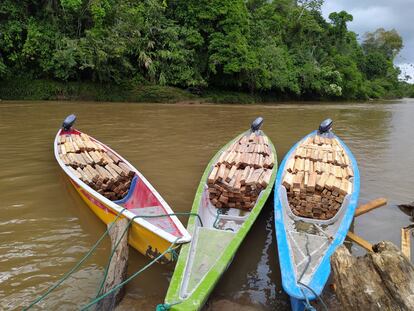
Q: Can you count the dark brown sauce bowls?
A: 0